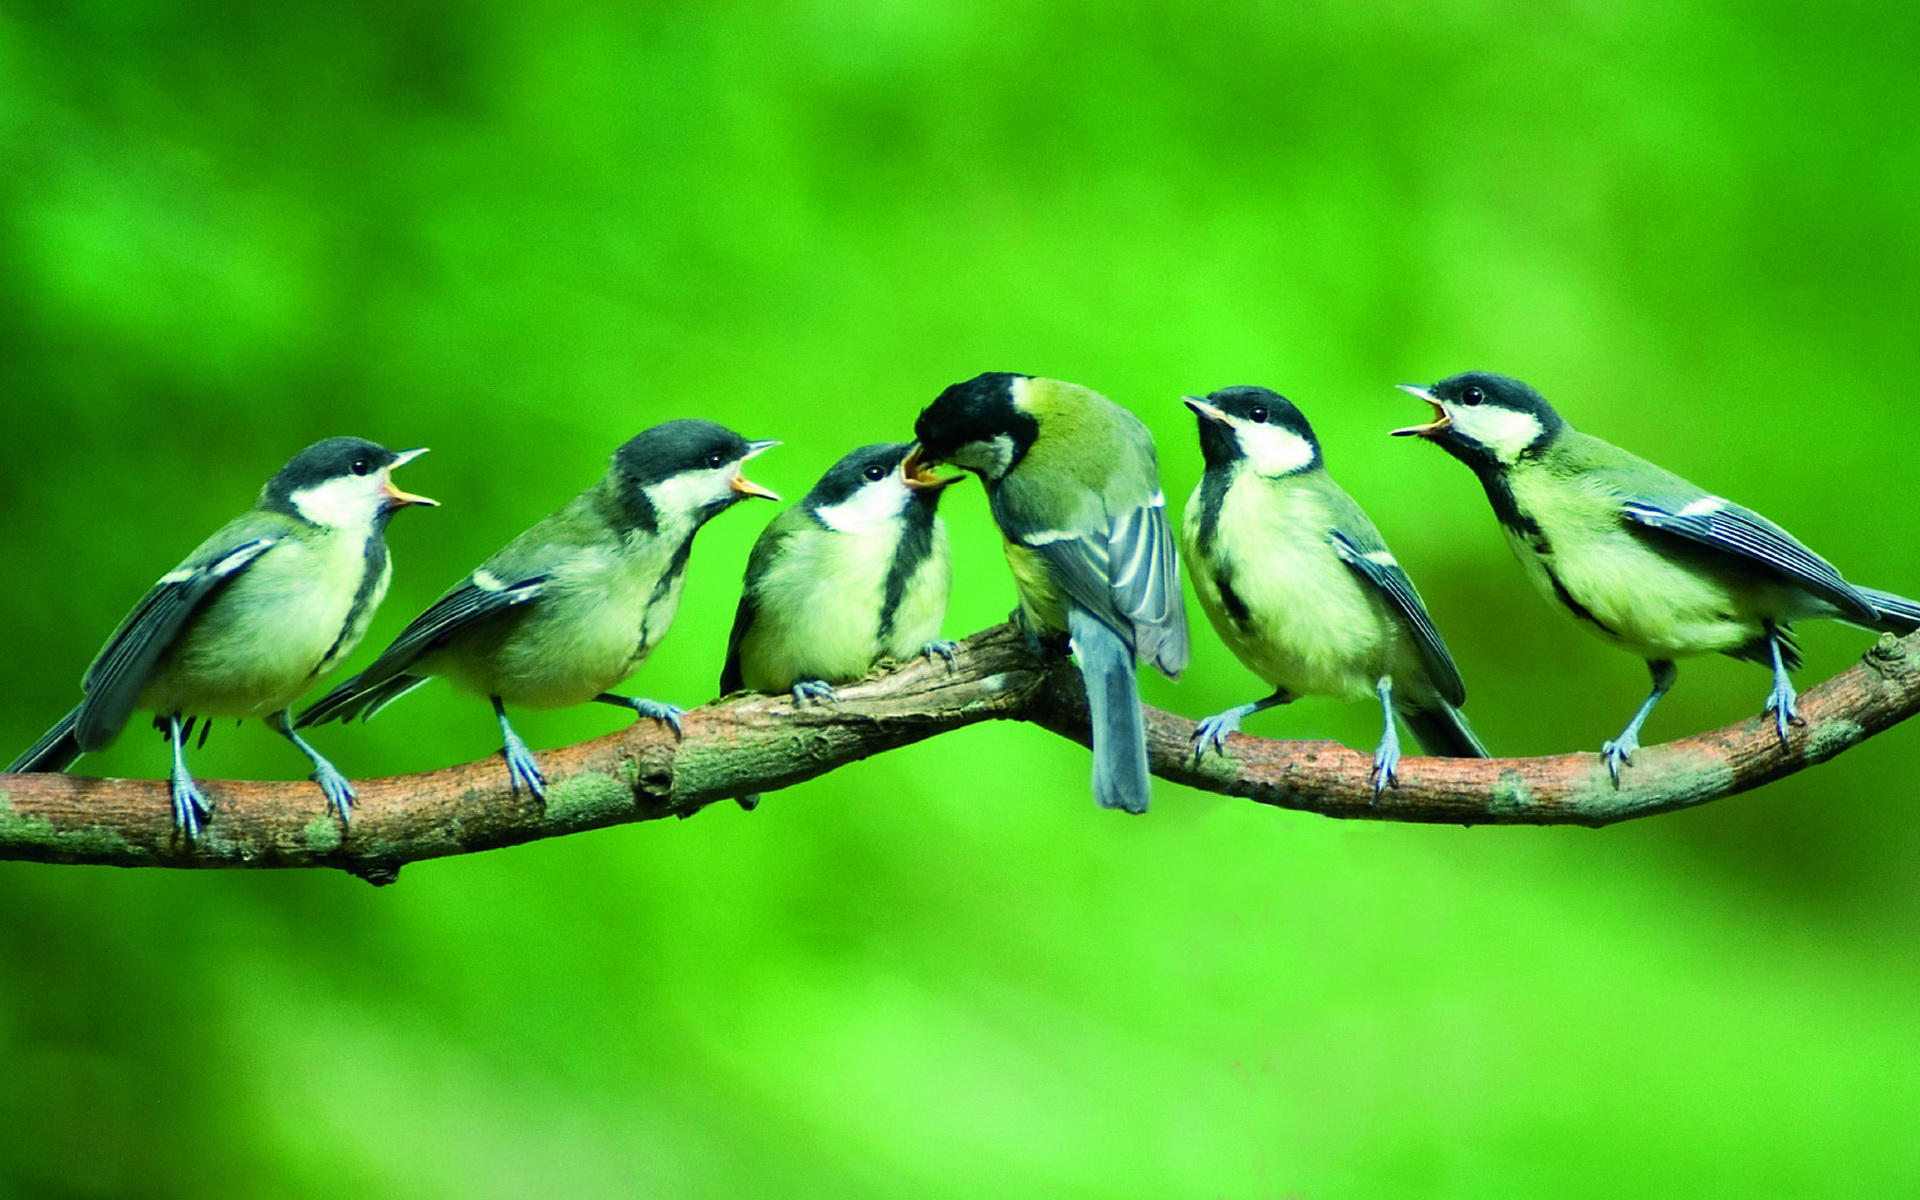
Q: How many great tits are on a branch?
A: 6